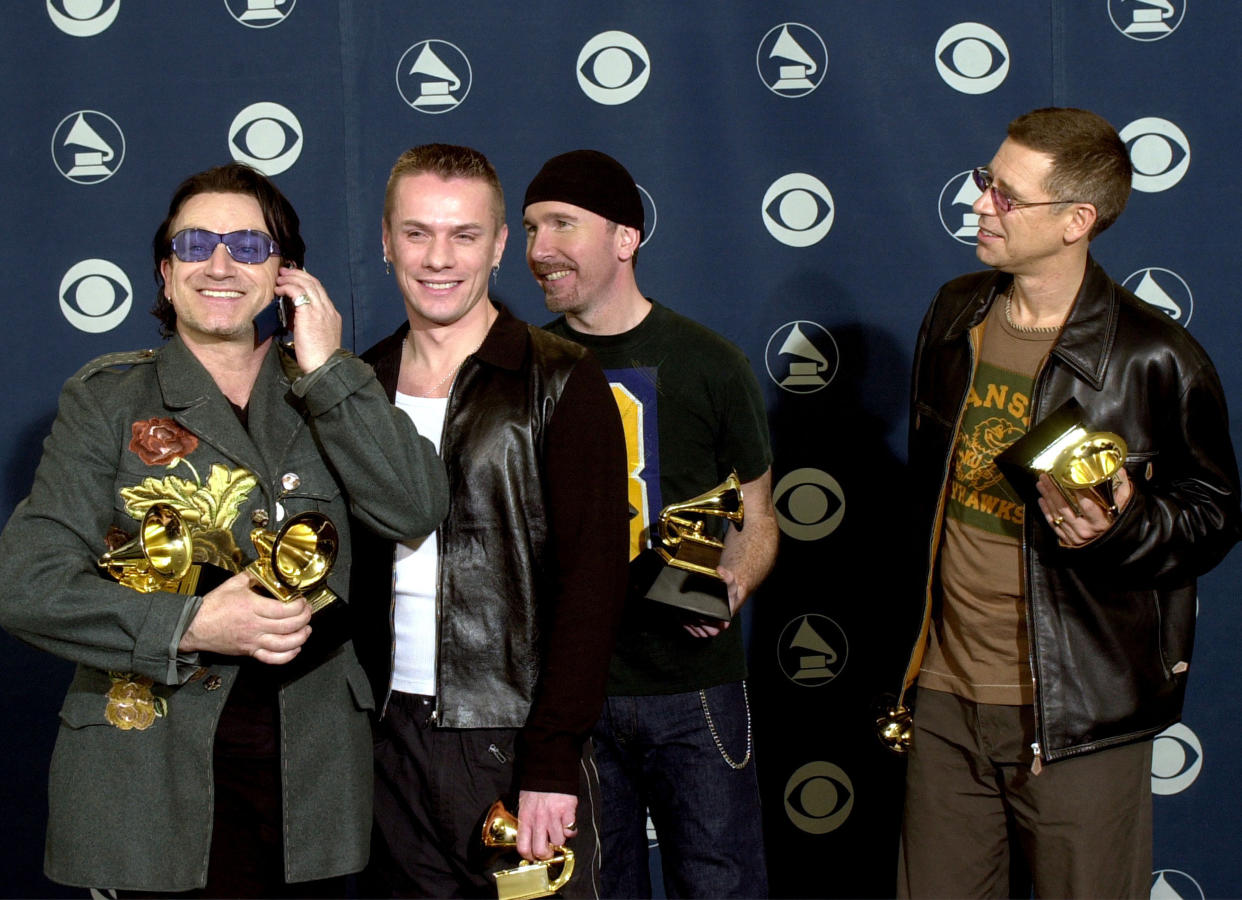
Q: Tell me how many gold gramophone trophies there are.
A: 6